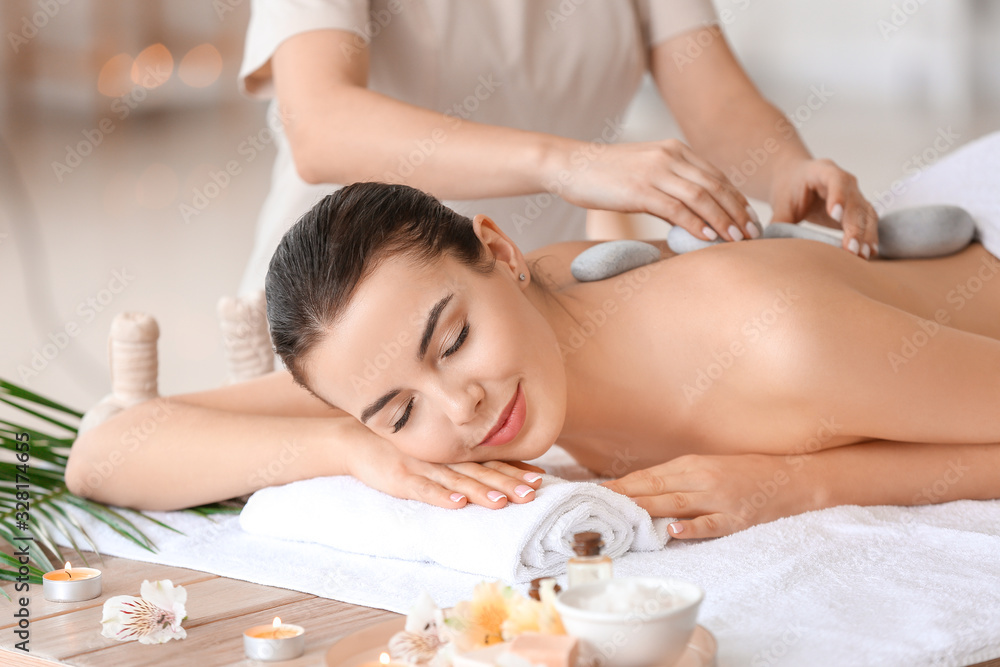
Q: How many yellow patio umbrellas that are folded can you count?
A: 0